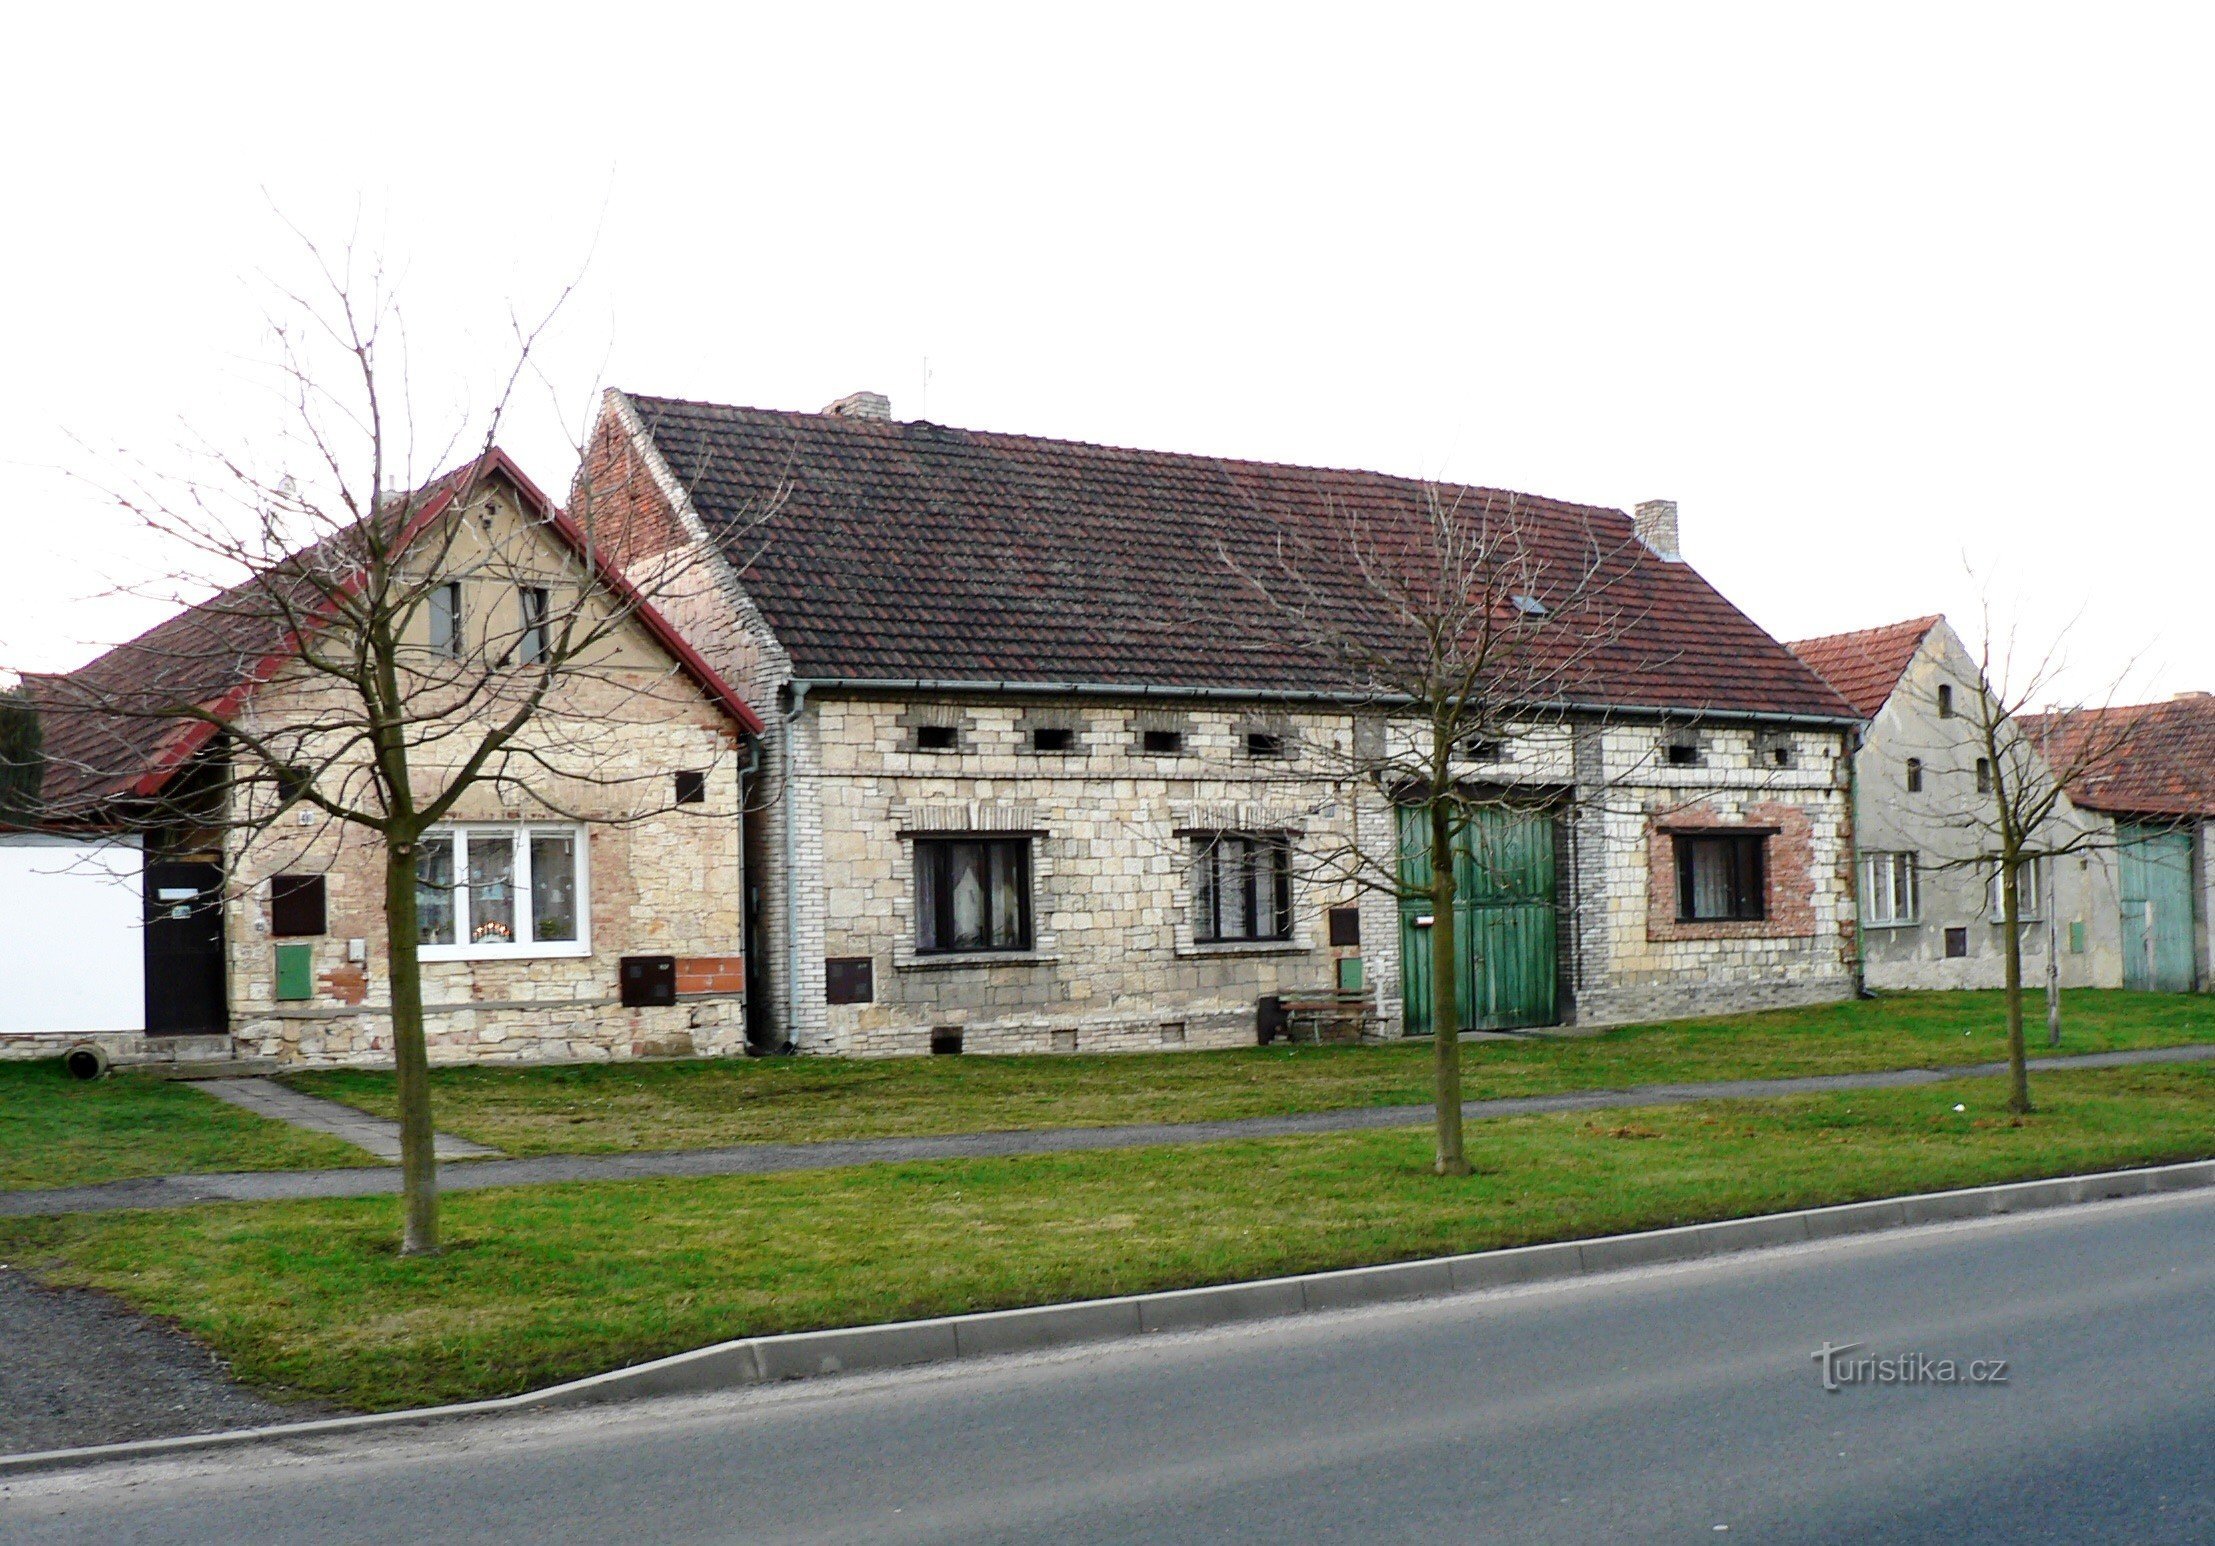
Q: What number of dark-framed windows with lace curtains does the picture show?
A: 3